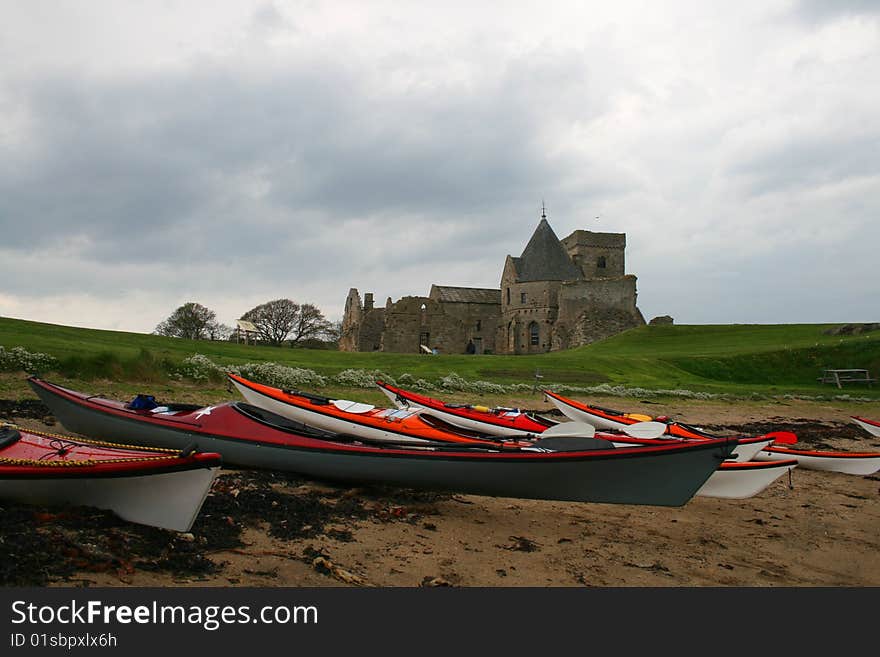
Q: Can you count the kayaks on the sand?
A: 6